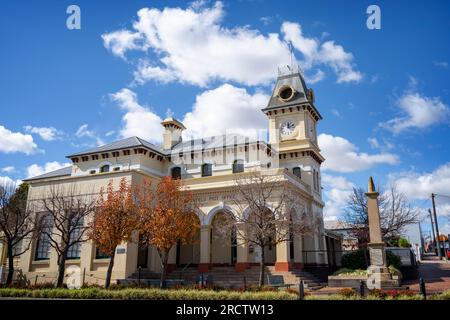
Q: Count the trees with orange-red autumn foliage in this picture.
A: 2